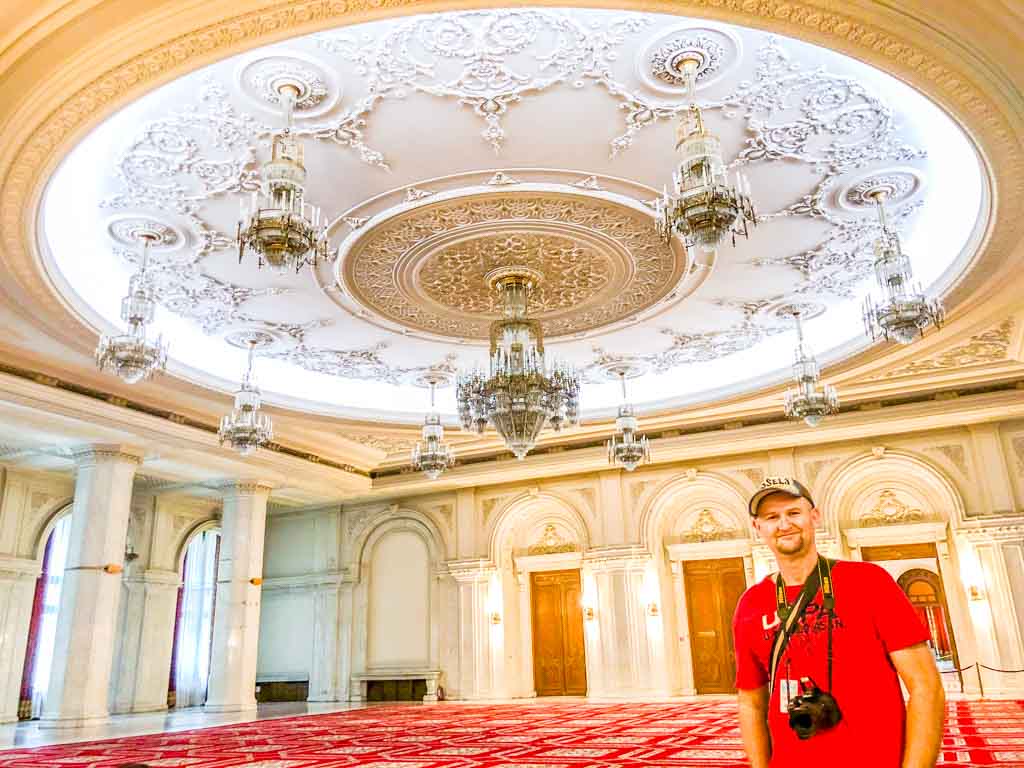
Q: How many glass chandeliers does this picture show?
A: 9